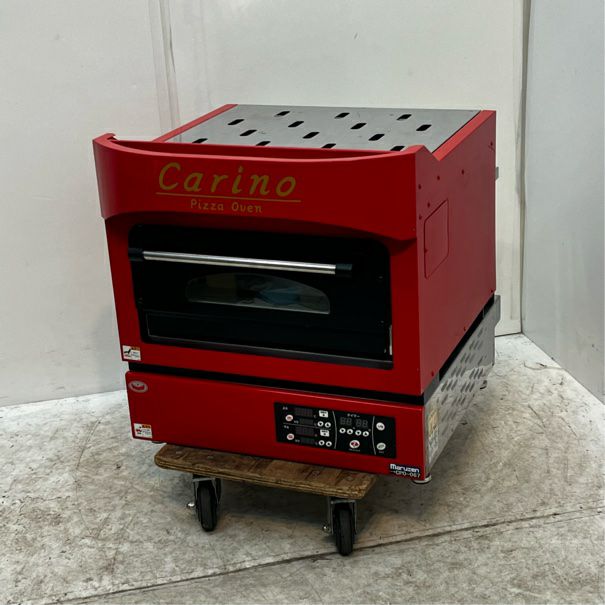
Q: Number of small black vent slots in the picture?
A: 14